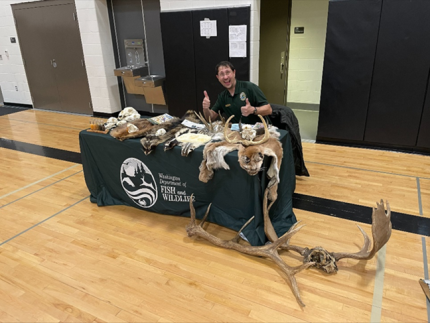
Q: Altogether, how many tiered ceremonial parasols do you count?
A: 0